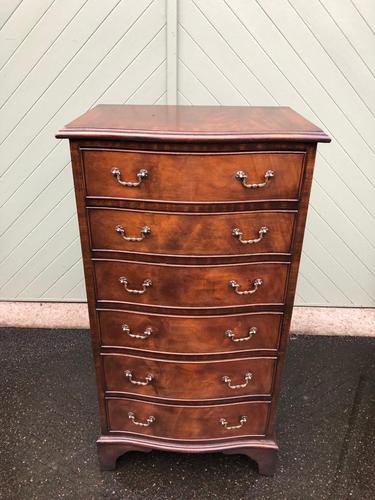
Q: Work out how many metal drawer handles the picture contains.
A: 12